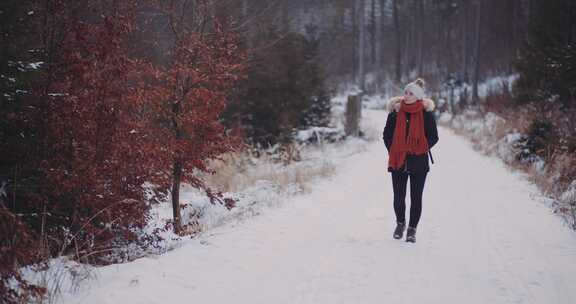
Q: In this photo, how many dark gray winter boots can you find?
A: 2